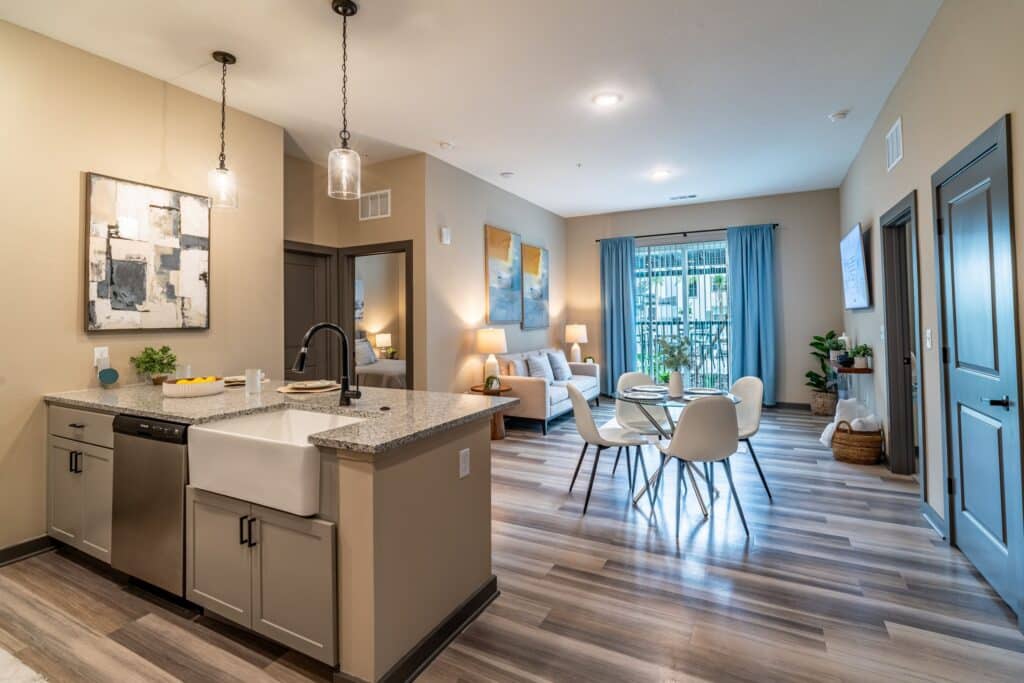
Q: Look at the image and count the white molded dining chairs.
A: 4